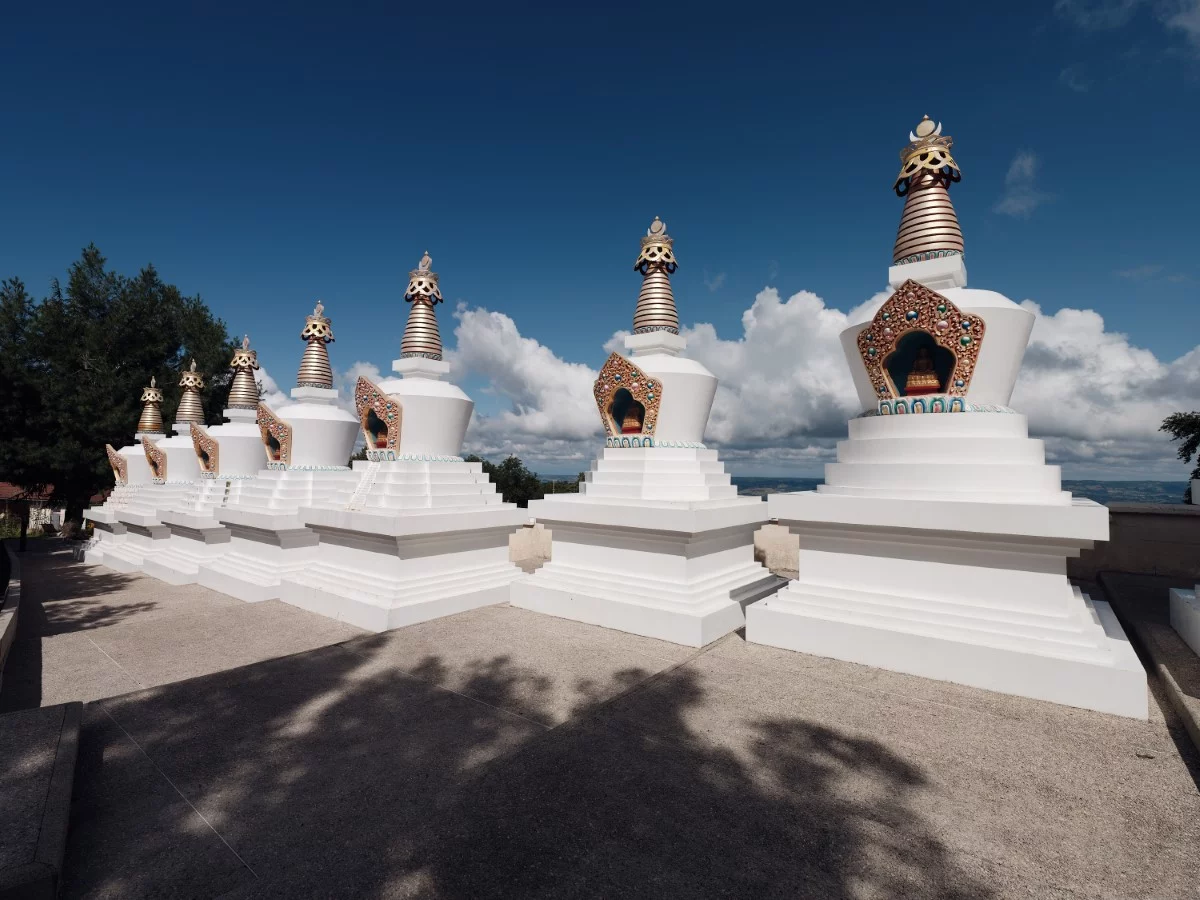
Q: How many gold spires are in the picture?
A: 7